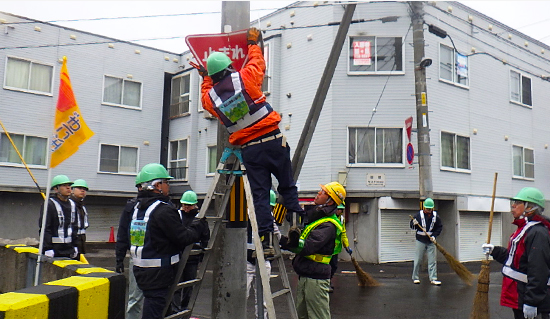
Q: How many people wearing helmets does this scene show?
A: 11